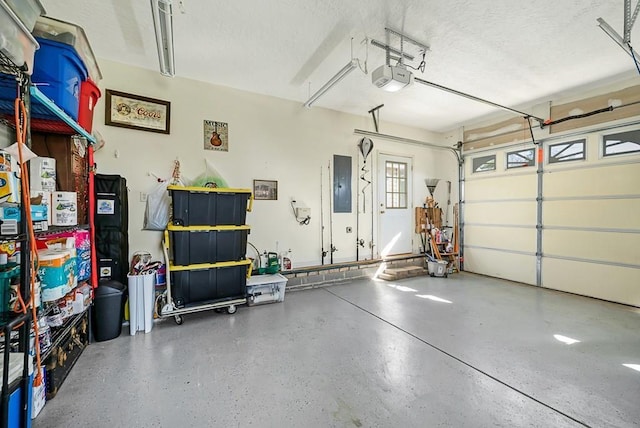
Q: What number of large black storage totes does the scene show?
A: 3